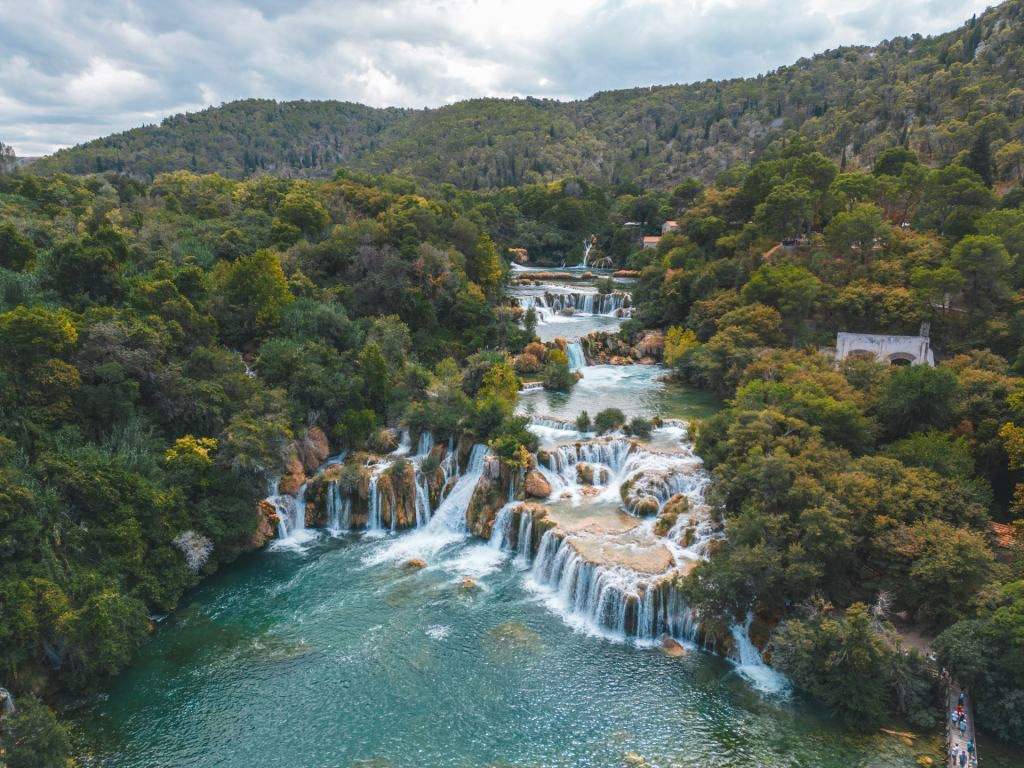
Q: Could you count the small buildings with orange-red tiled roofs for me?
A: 2